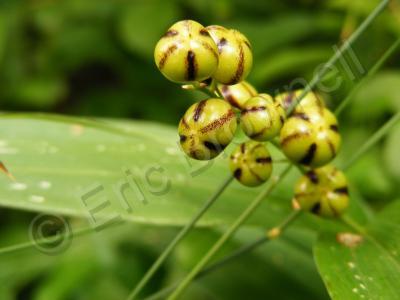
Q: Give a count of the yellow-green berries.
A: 9